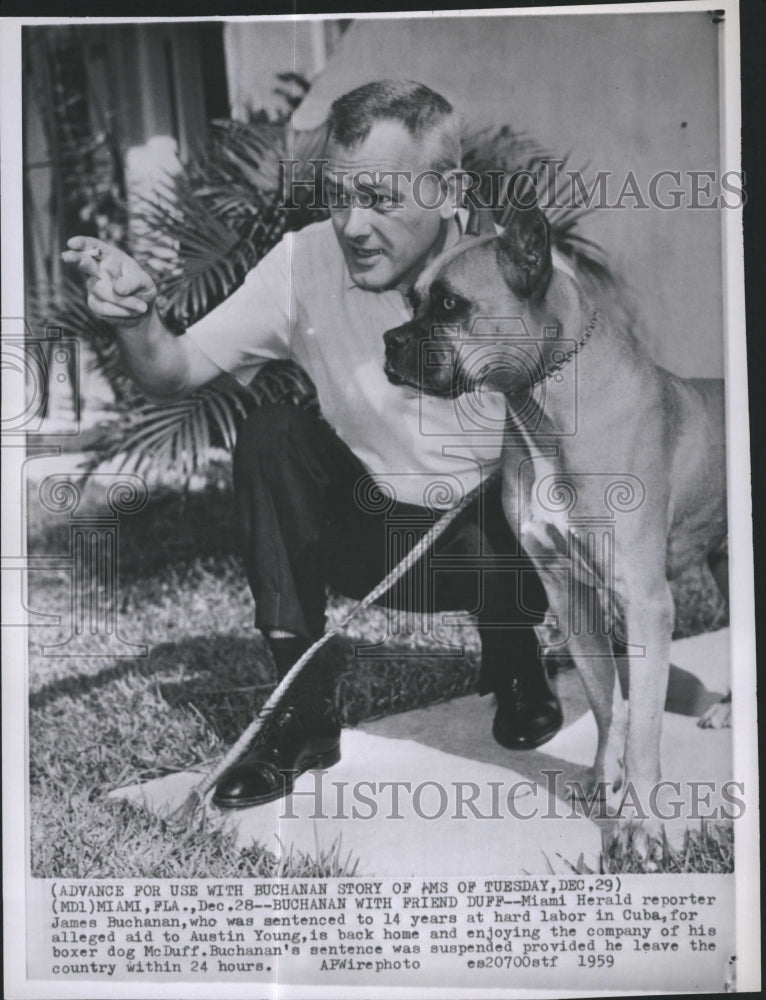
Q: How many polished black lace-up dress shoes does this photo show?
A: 2